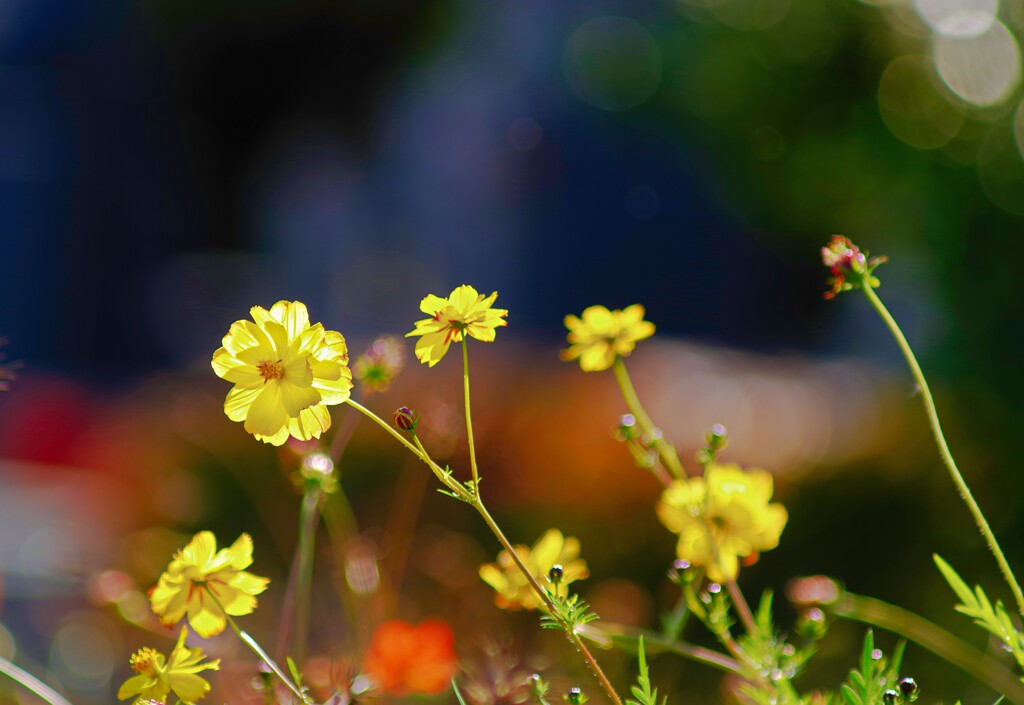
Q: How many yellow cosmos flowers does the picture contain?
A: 7